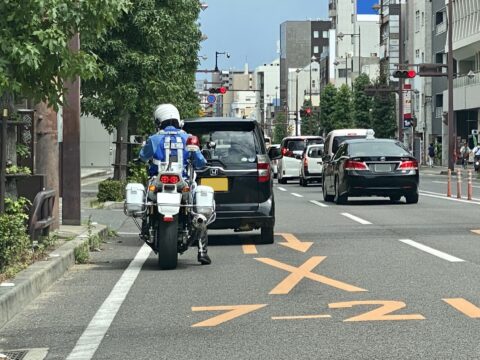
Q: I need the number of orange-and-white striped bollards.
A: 3